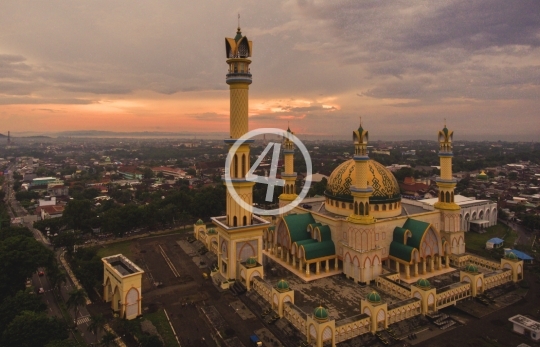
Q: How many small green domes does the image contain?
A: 9